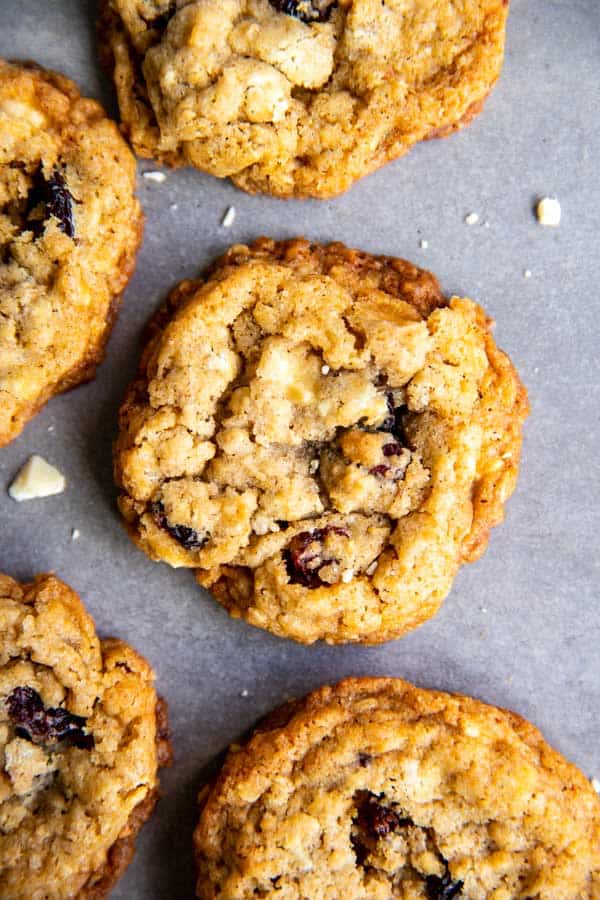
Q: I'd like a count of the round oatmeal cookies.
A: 5